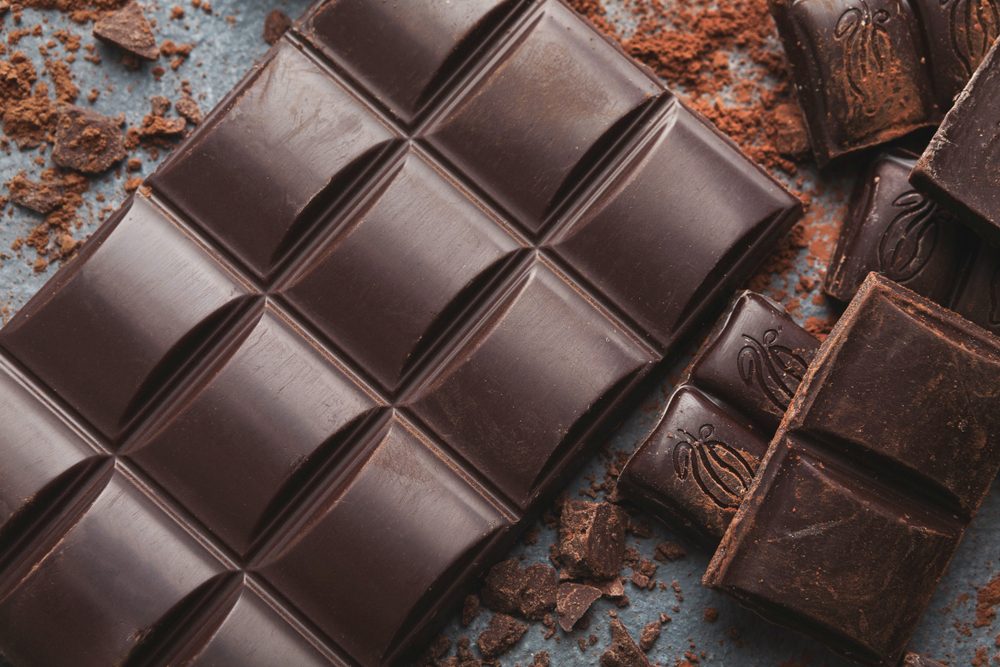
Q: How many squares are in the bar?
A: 12